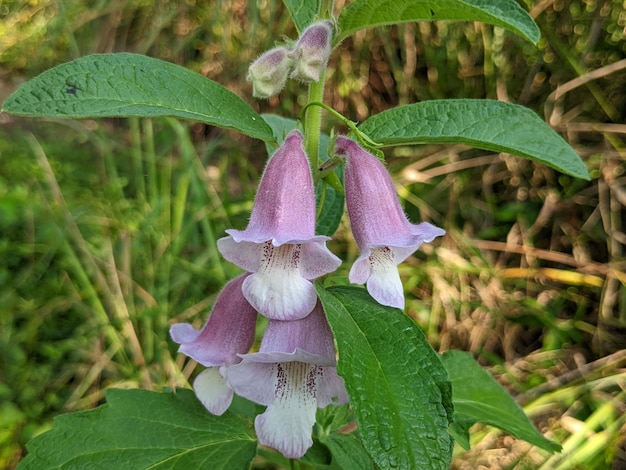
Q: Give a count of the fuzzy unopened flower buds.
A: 2